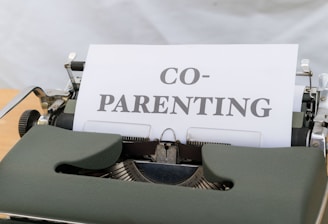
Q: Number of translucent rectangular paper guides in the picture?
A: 2